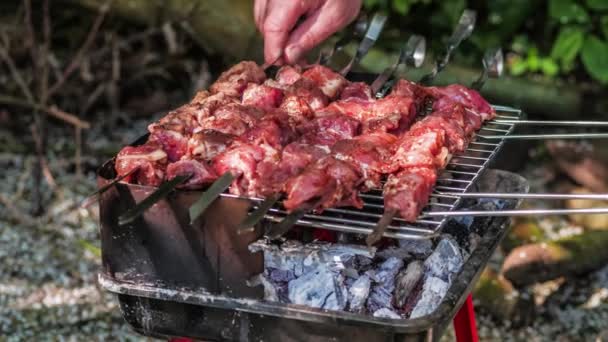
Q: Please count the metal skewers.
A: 6